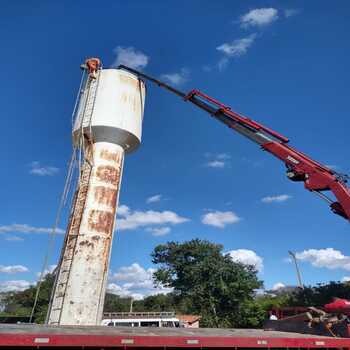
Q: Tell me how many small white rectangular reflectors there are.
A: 5